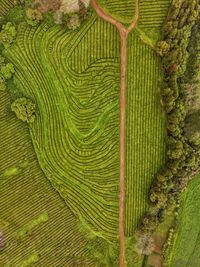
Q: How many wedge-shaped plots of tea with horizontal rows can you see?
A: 2